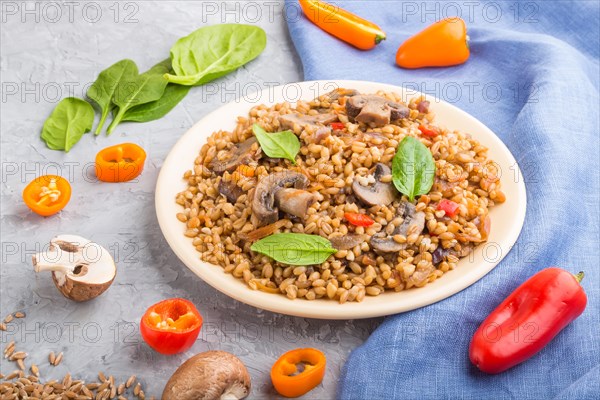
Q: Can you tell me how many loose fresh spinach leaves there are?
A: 5